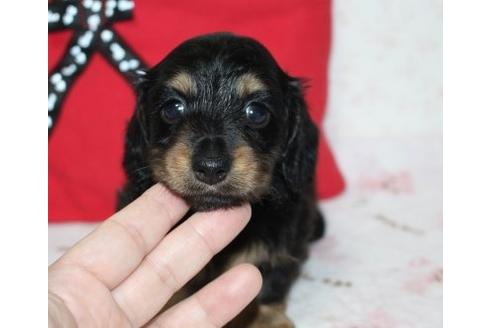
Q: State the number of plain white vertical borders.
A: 2